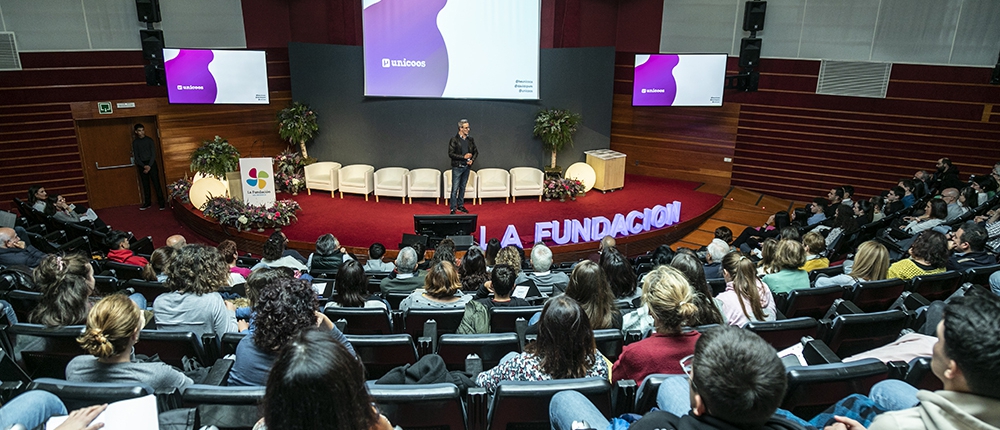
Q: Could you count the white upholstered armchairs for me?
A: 7